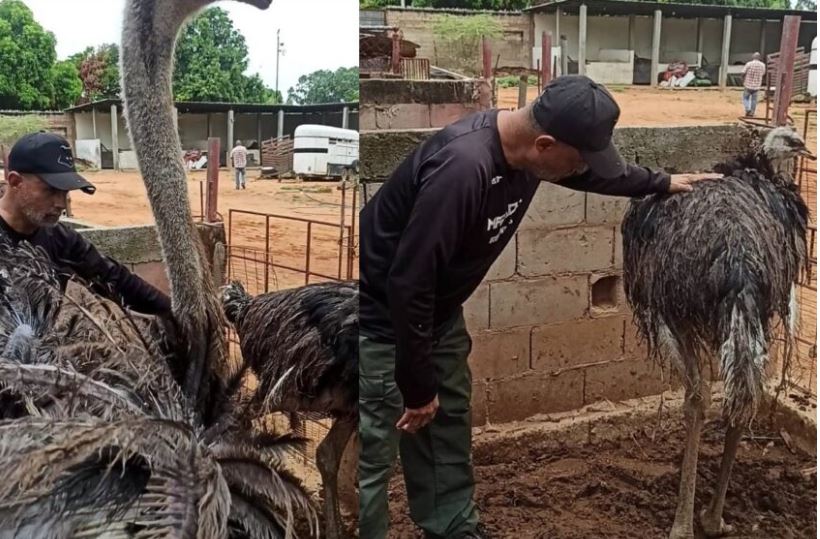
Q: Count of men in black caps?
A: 2